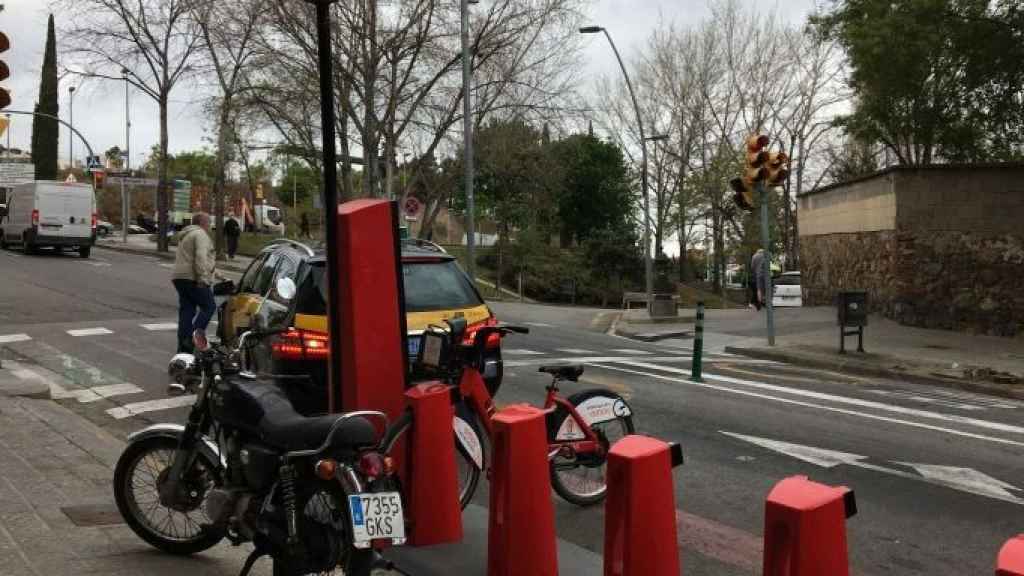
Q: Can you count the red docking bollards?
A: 5